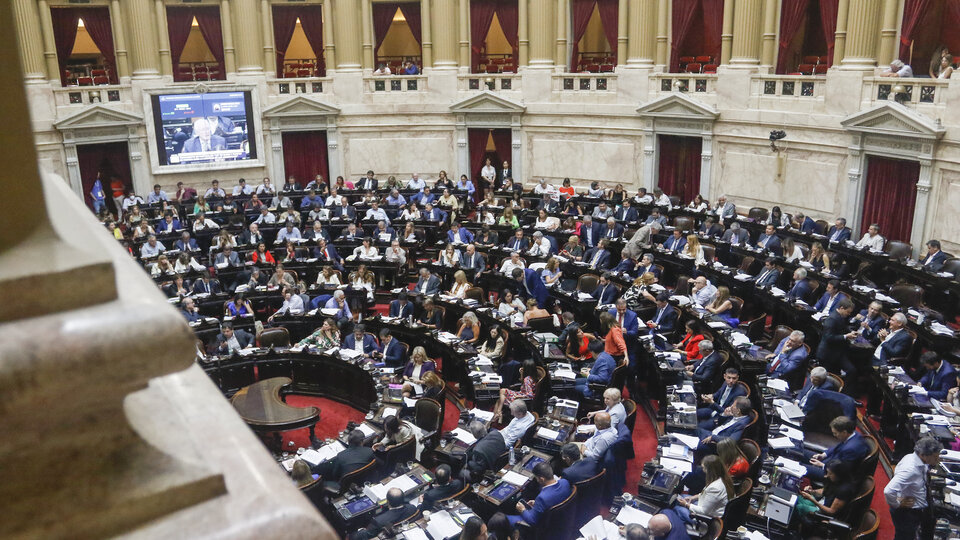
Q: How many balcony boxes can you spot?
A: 9